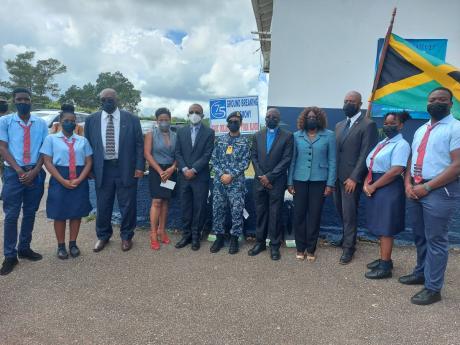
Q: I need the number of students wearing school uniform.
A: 4